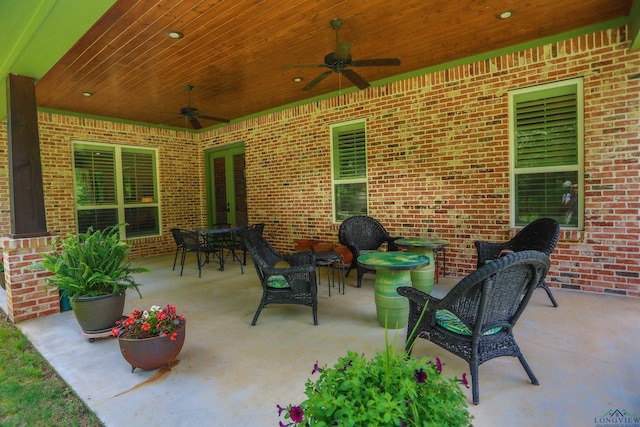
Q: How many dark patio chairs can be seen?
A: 8